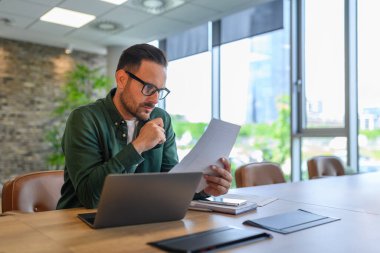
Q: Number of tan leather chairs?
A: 3